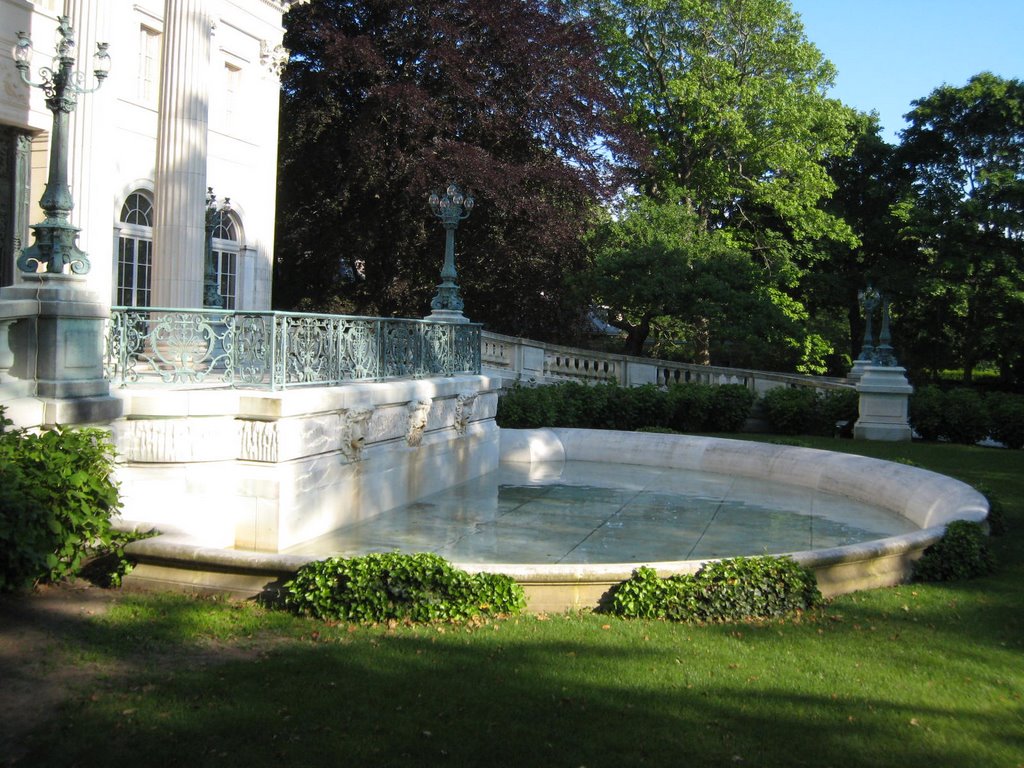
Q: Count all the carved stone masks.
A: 3